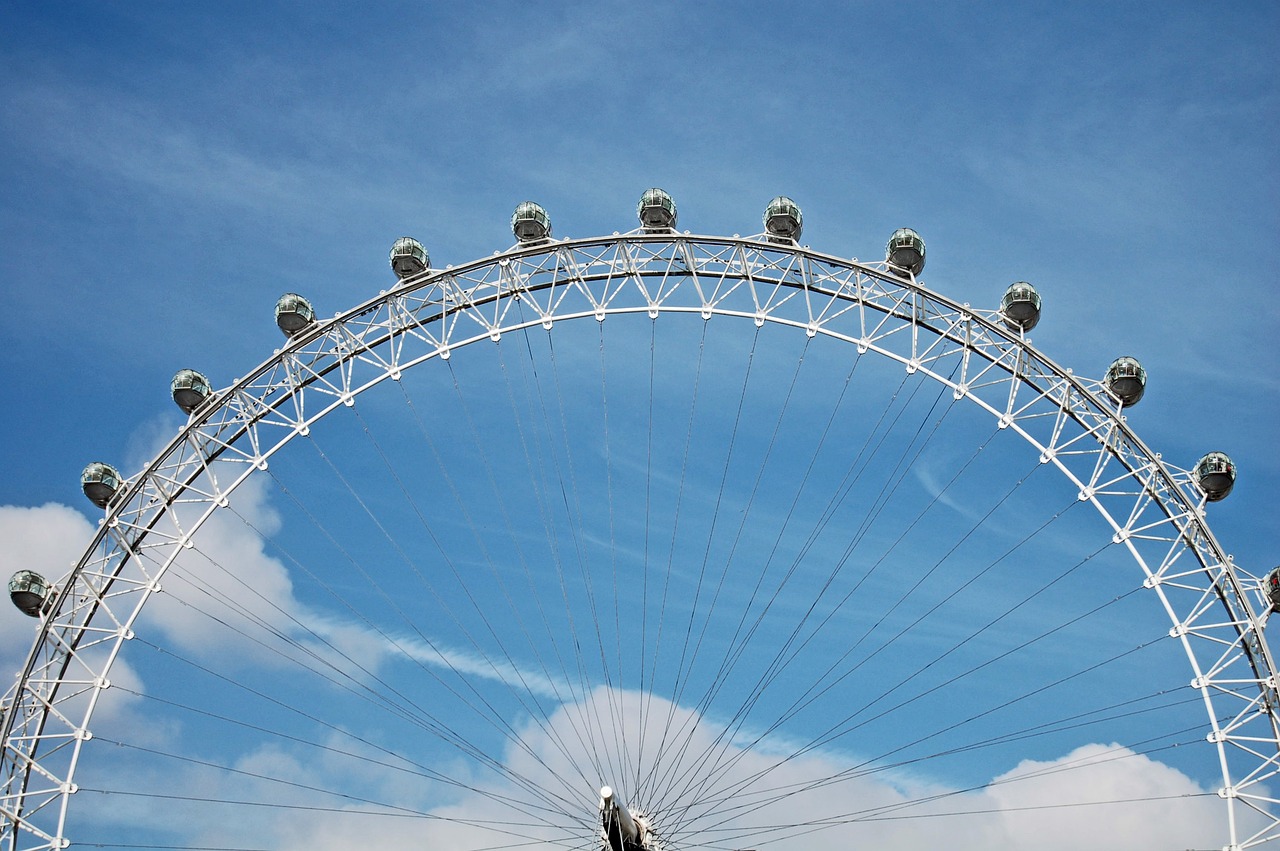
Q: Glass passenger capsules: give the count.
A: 13